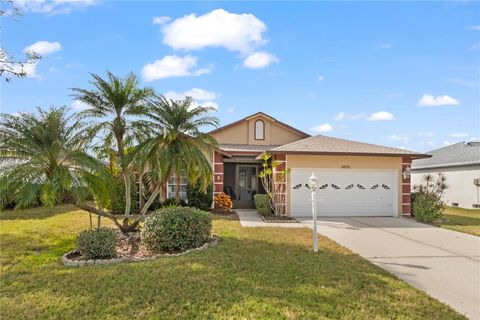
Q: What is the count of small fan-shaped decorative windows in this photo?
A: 8